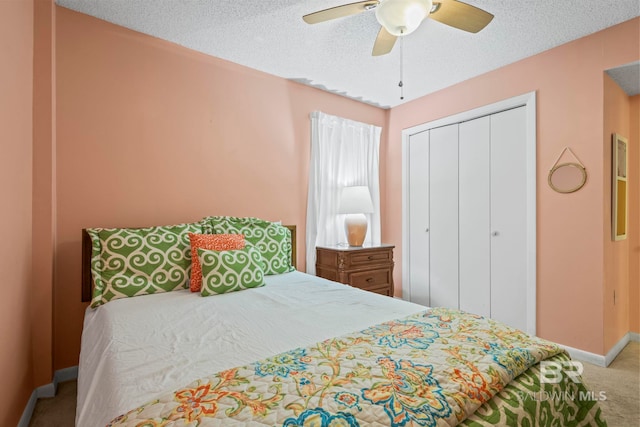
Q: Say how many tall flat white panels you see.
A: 4